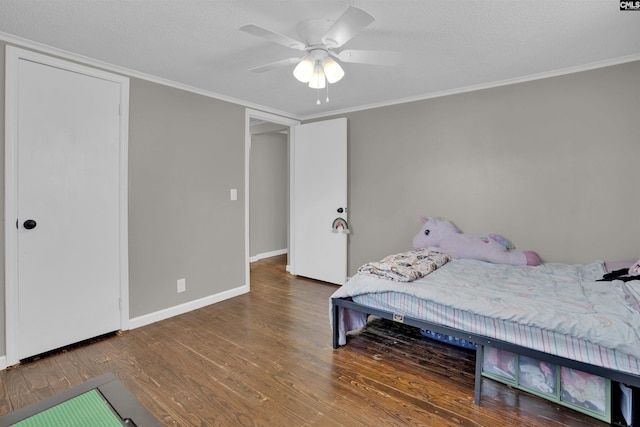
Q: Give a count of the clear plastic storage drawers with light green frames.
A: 3